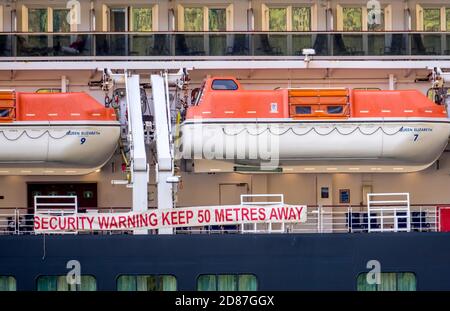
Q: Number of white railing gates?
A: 3